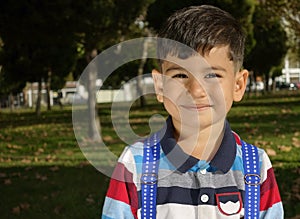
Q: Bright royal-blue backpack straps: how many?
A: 2